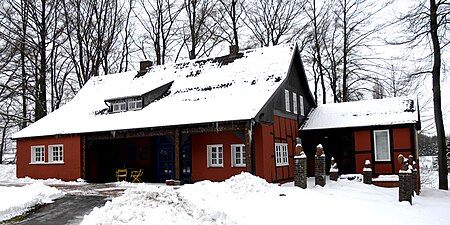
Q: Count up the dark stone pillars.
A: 6